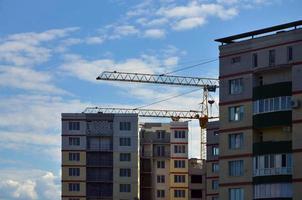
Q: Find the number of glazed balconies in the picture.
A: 3